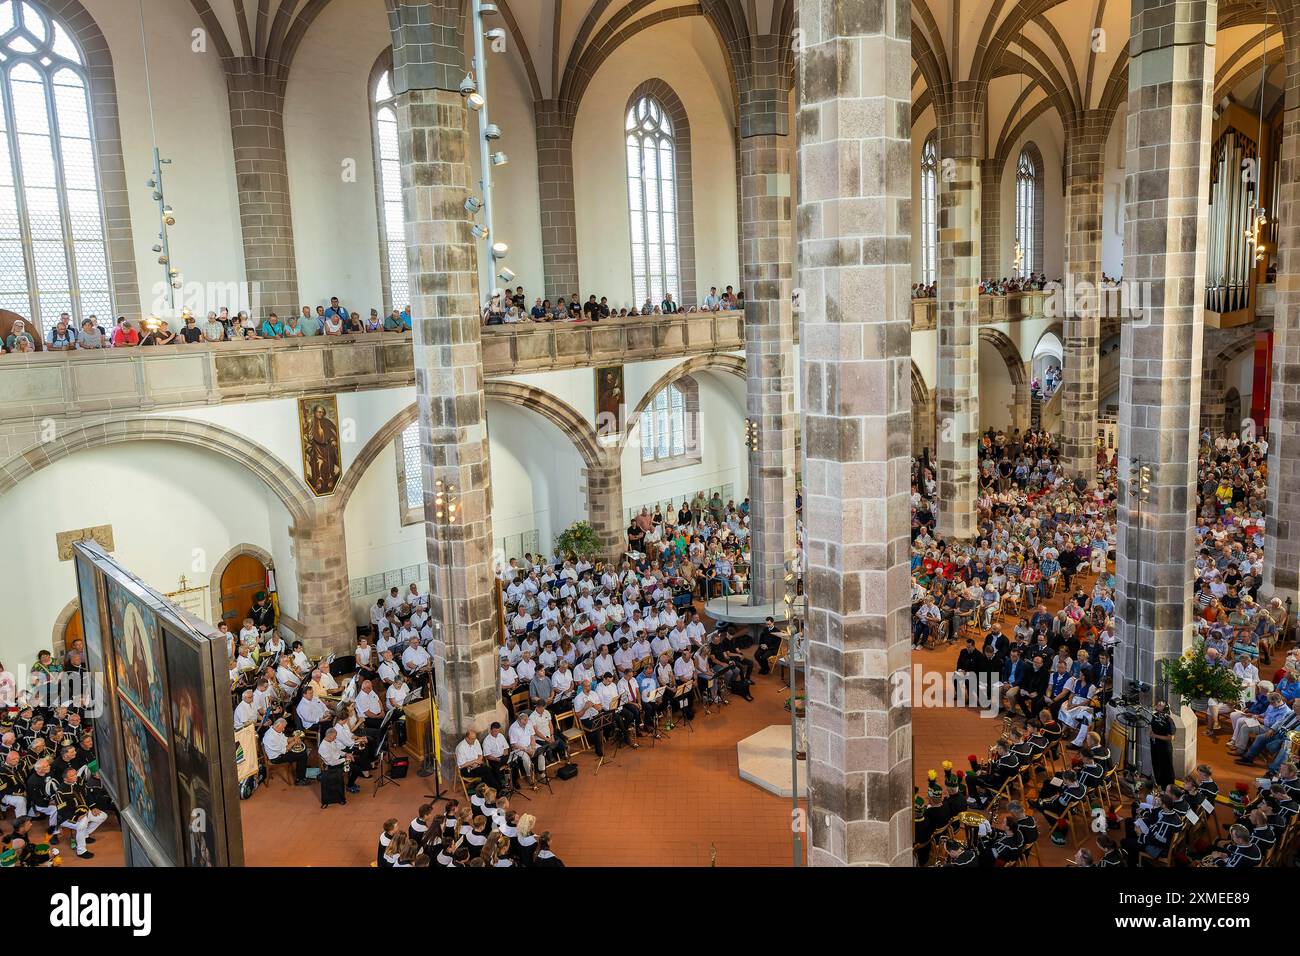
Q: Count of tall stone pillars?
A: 7